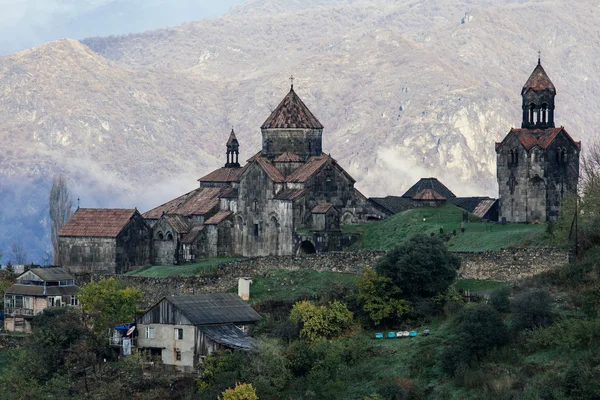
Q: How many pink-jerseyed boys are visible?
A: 0